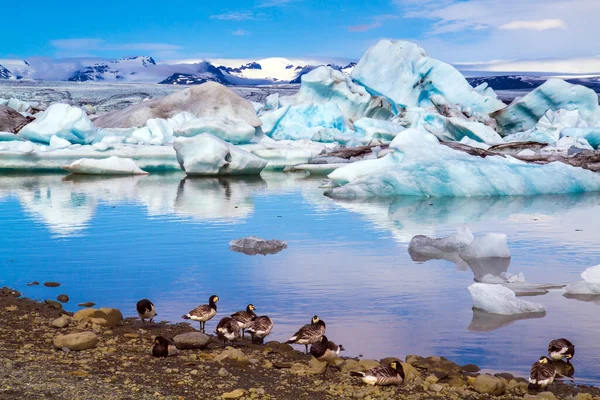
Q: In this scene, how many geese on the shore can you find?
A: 11